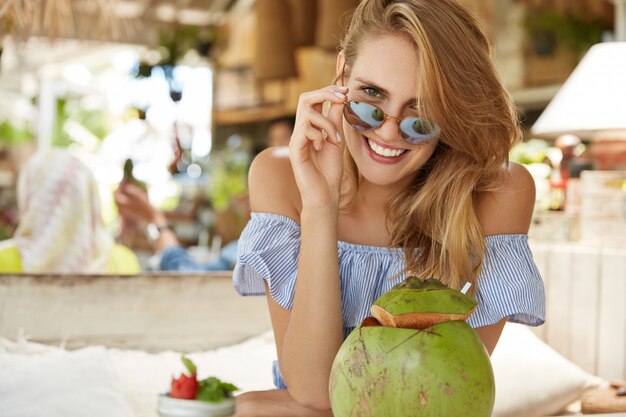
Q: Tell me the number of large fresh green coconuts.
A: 1